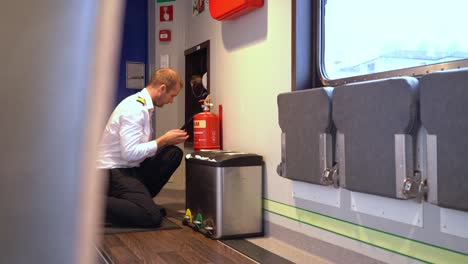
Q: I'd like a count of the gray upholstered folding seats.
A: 3